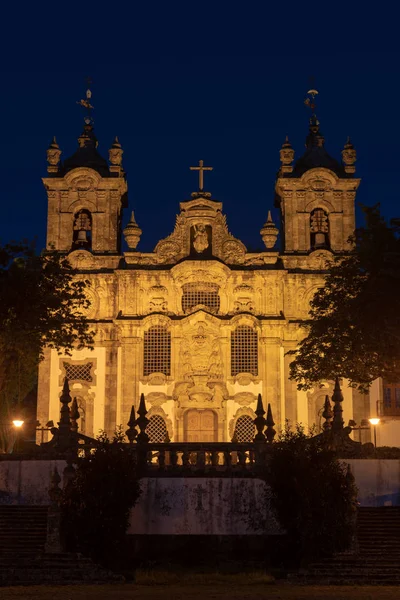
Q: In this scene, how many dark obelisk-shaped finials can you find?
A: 8